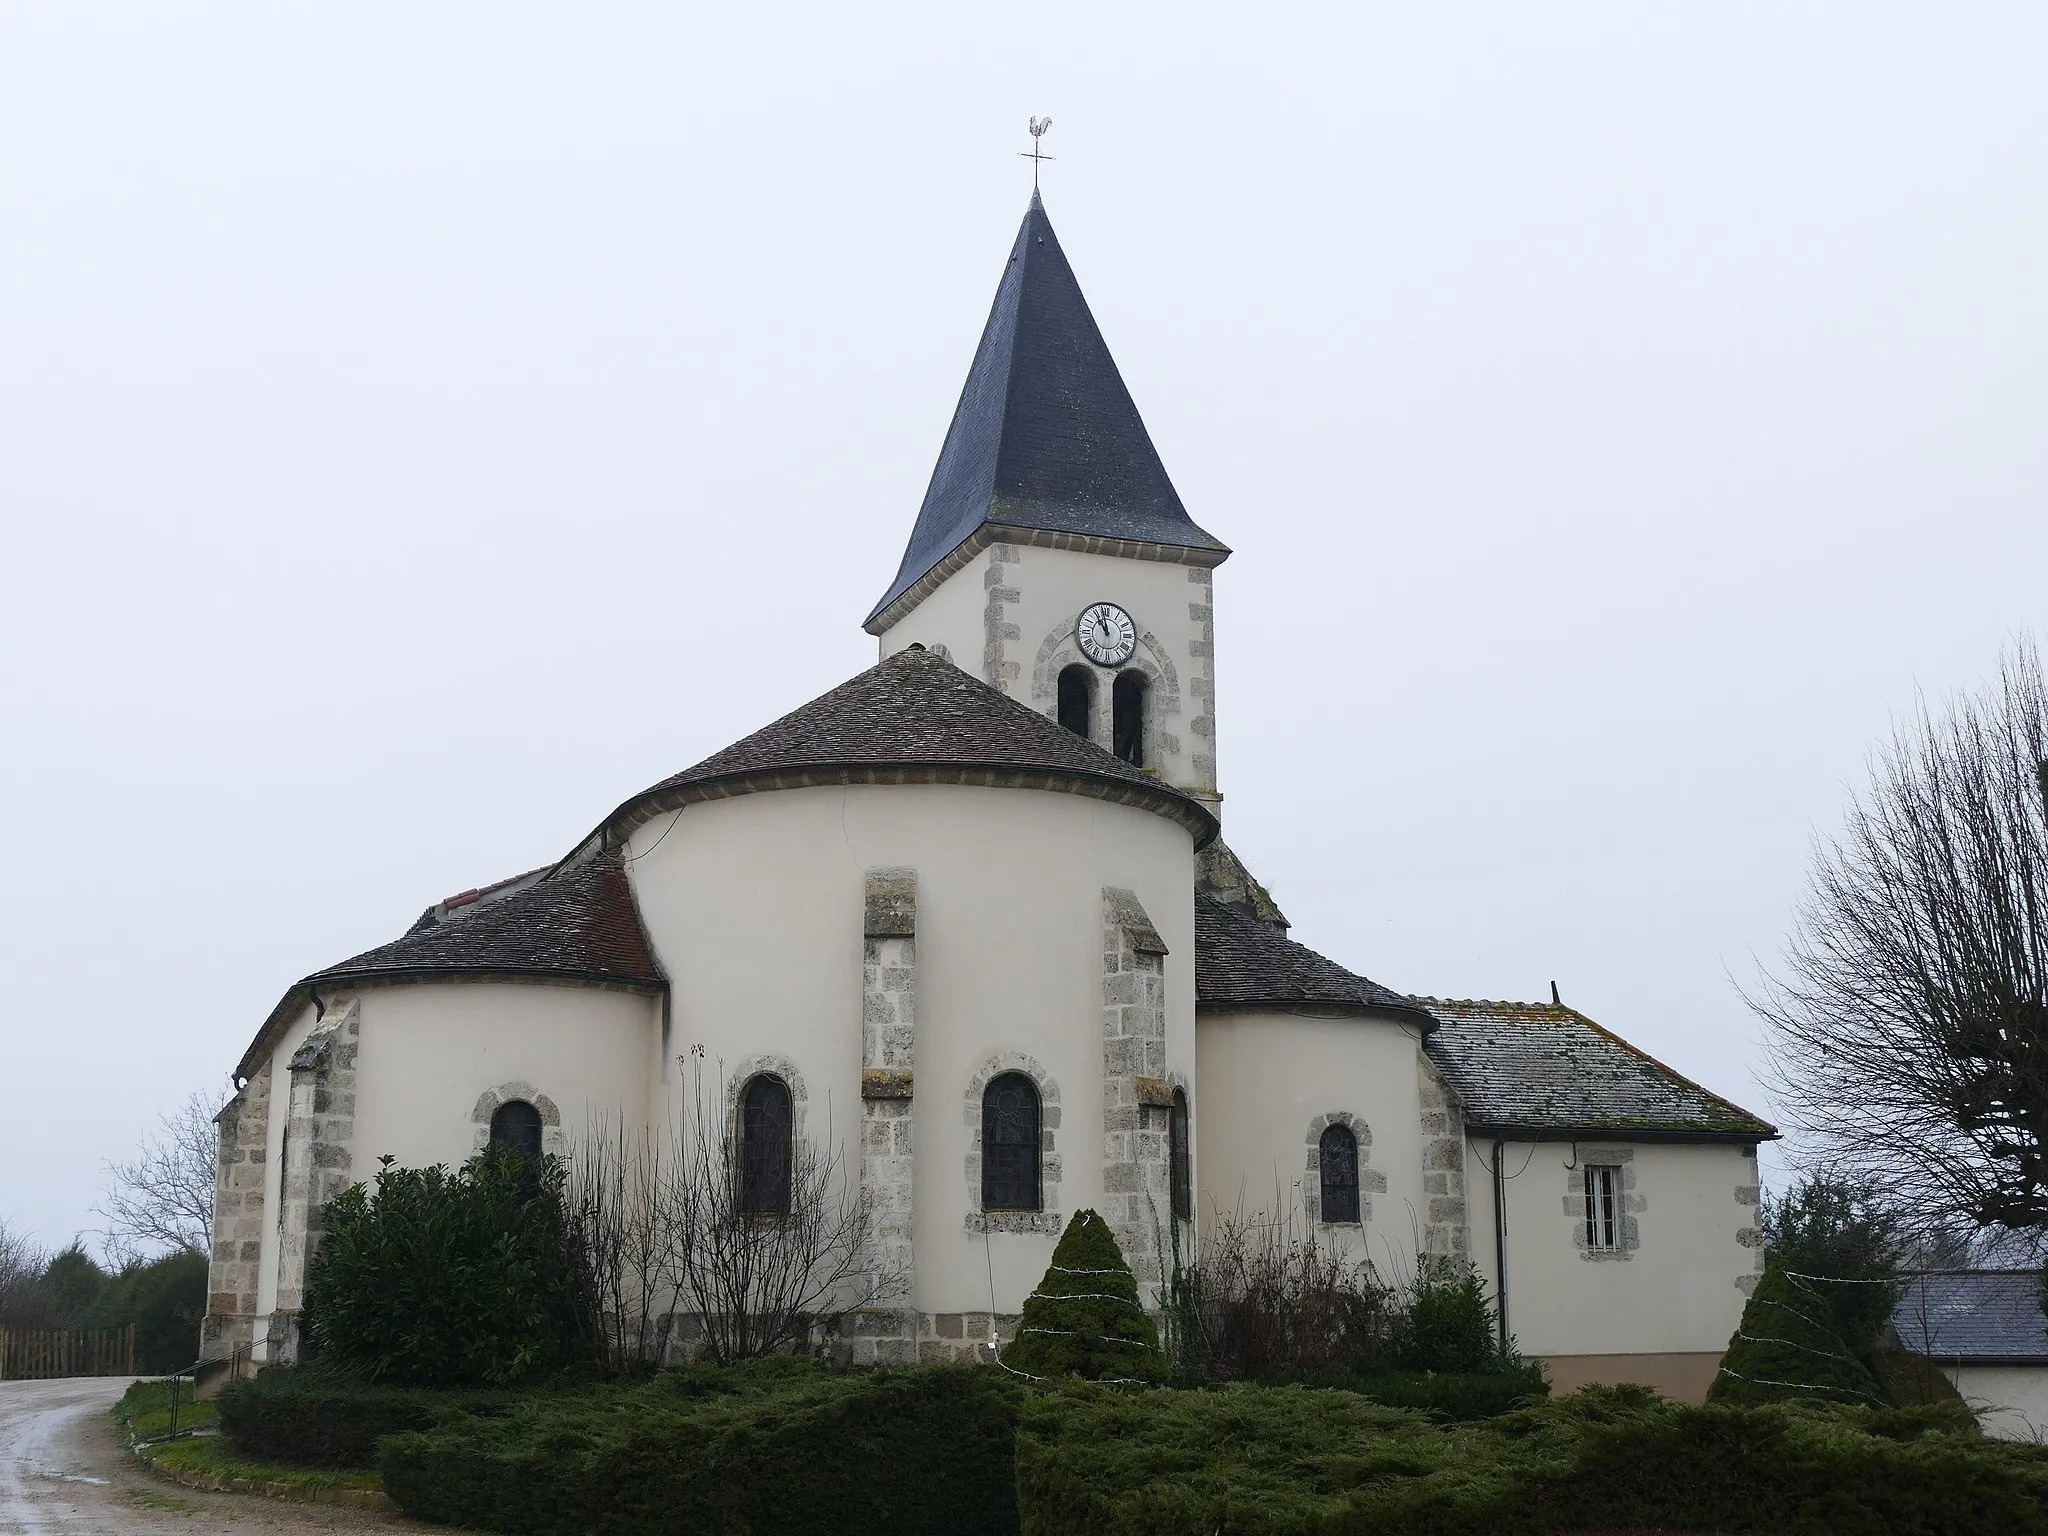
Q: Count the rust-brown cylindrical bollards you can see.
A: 0